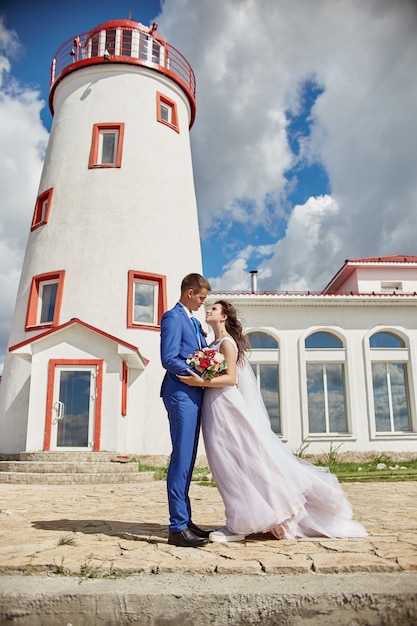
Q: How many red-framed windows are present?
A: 5